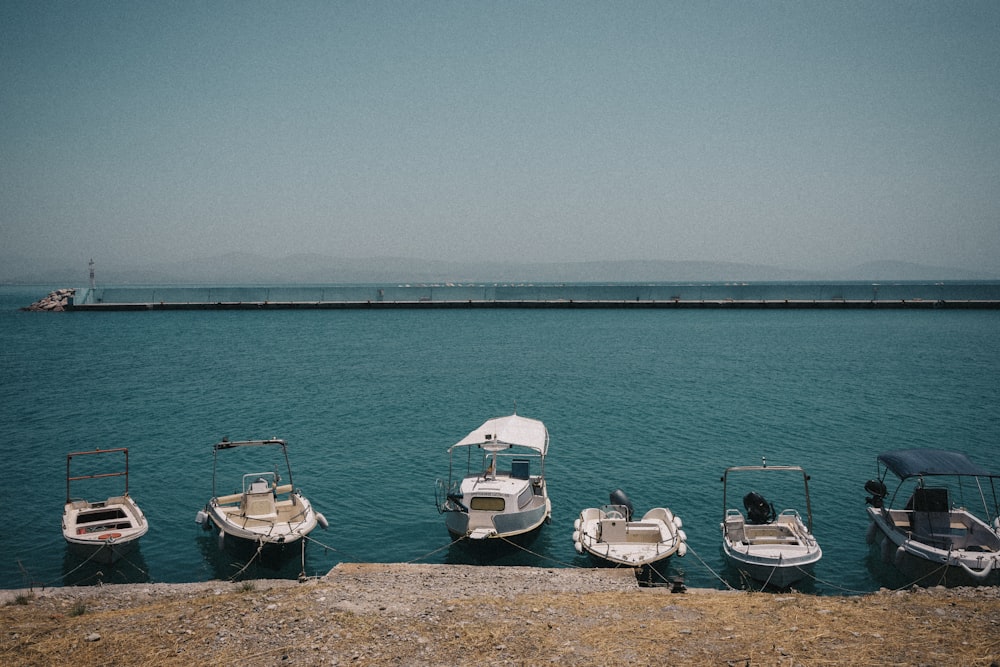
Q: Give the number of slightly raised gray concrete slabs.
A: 1